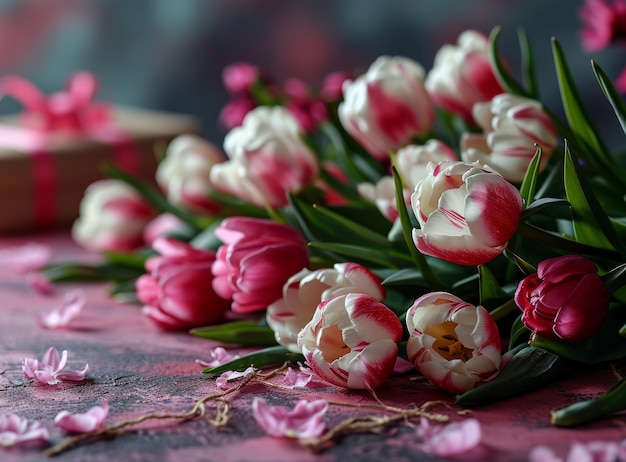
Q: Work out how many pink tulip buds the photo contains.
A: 3